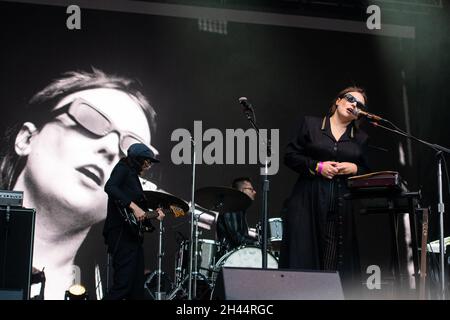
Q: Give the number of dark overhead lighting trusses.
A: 1